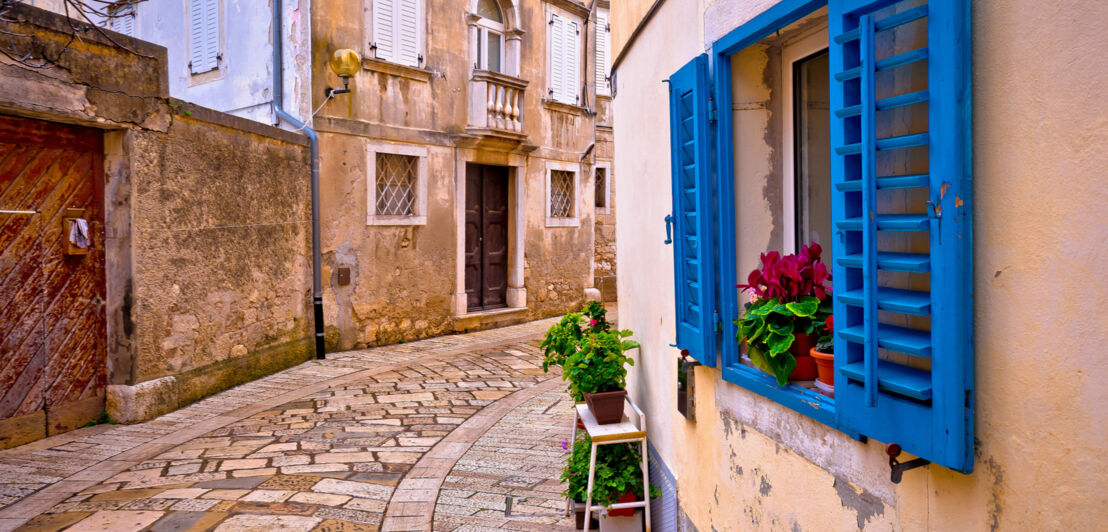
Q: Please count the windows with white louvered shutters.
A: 5